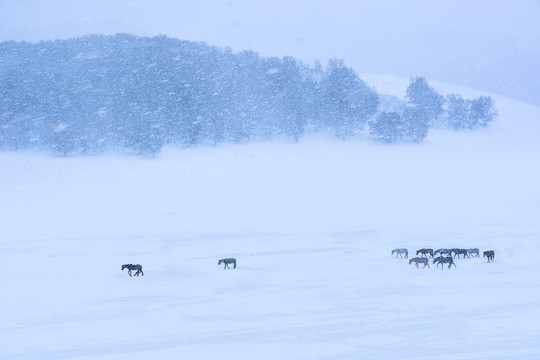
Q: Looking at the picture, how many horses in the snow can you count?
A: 10